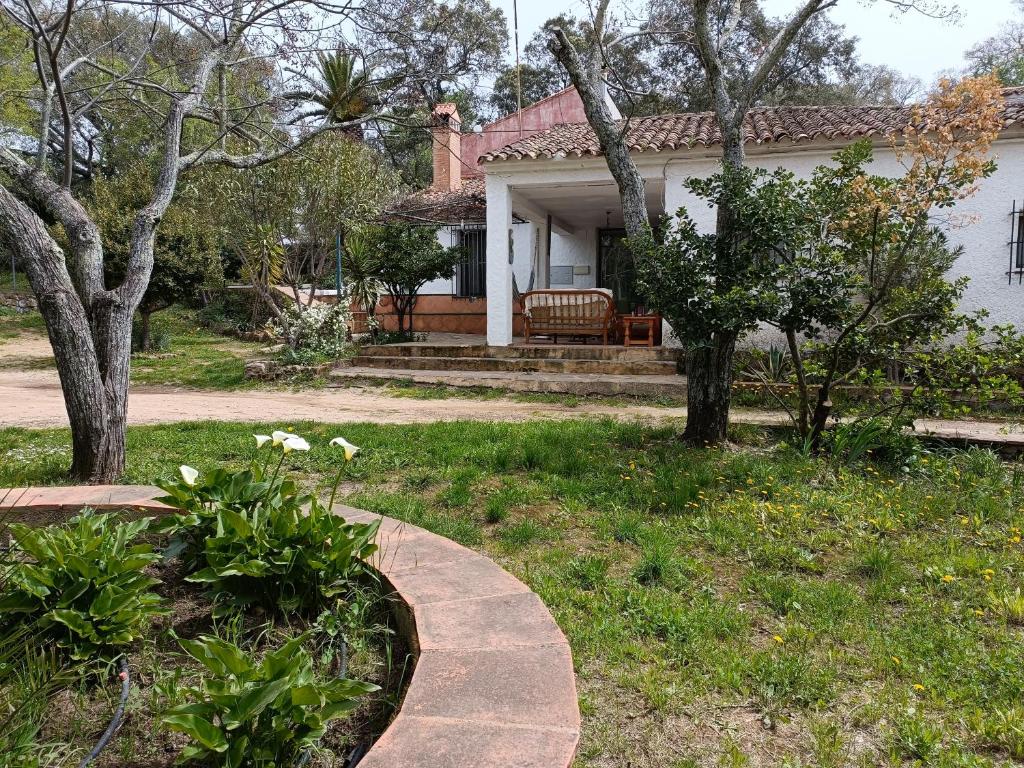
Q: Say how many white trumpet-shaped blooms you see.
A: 5